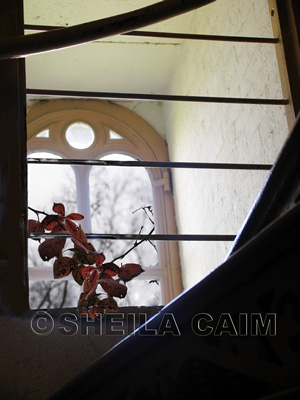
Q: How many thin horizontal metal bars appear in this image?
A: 4